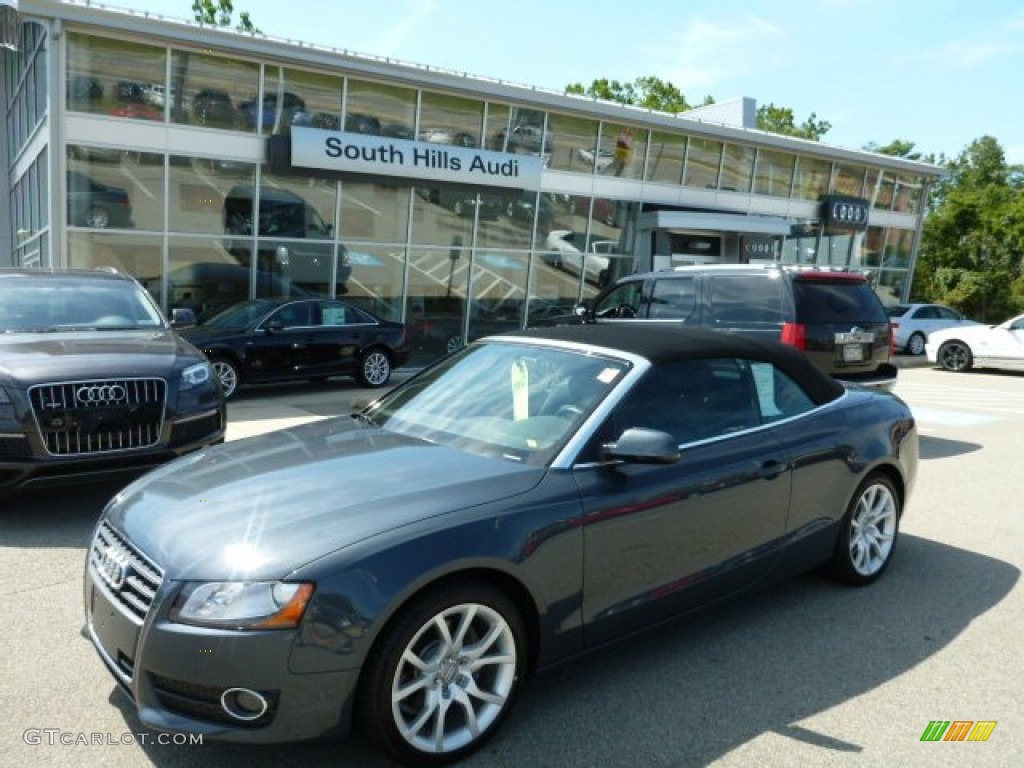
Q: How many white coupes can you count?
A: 1